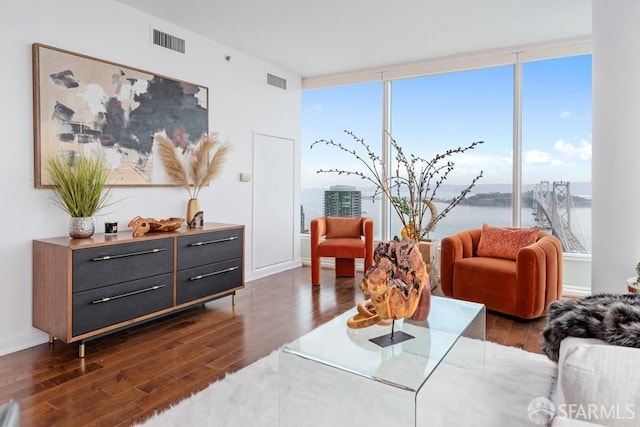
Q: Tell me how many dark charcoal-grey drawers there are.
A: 4